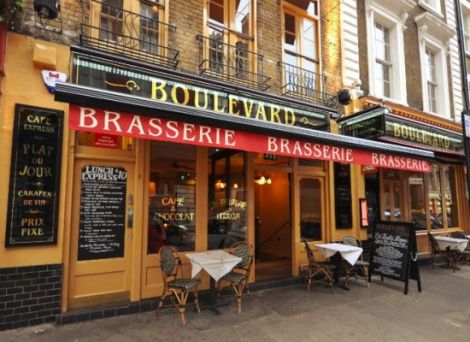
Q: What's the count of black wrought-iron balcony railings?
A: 3